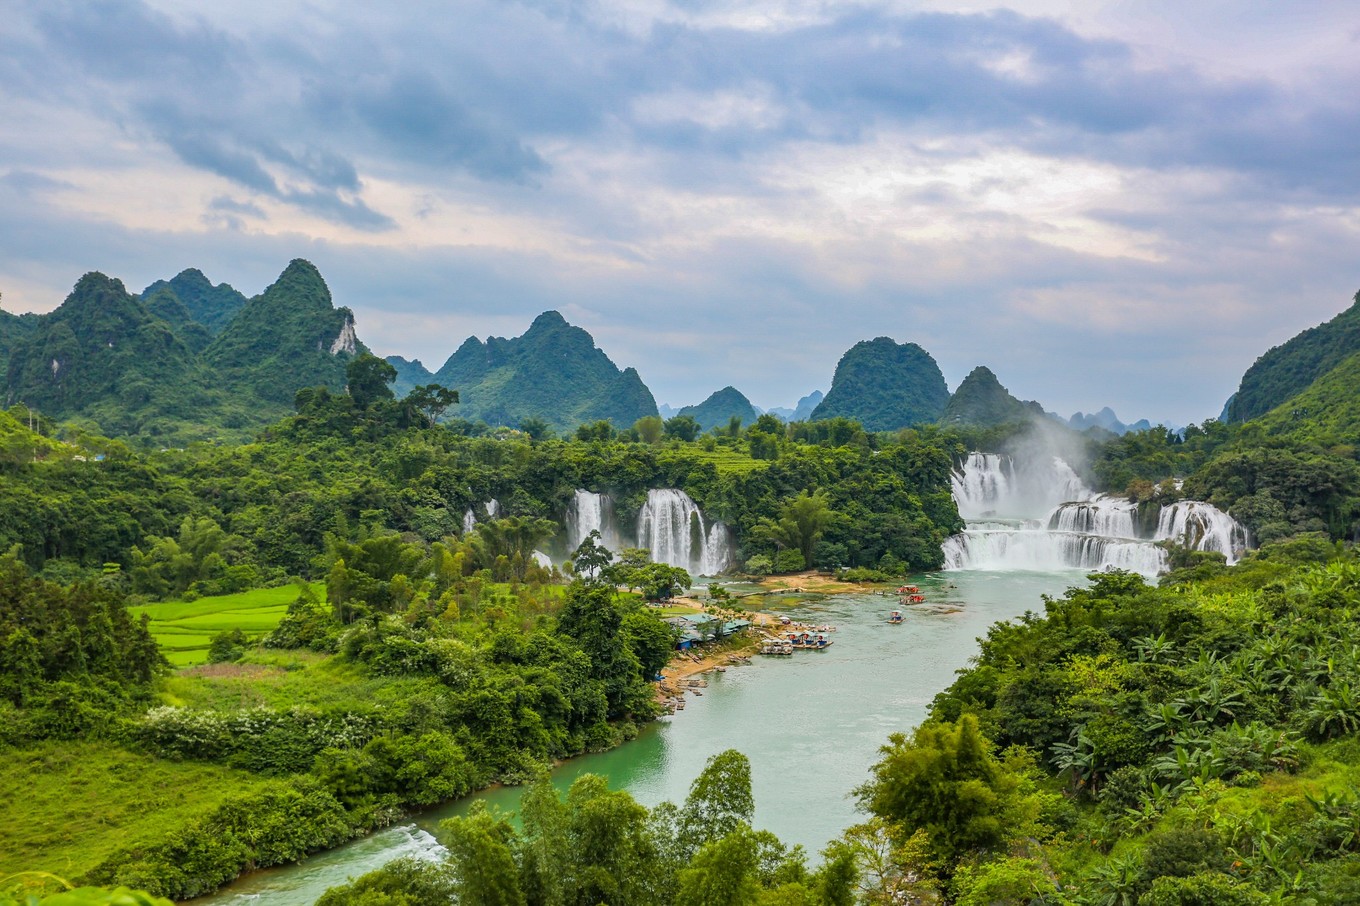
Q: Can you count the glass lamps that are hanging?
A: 0